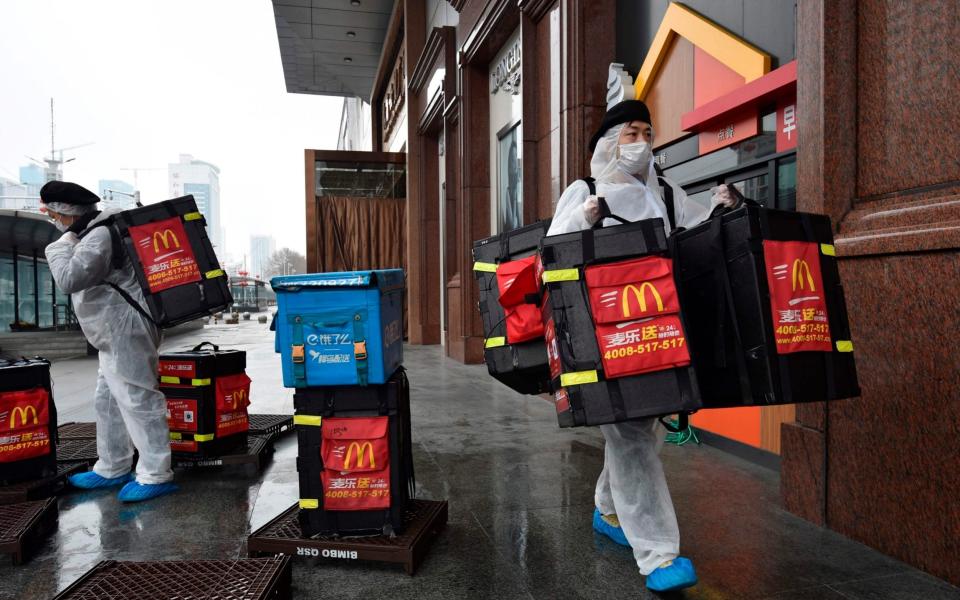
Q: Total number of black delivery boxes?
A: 7